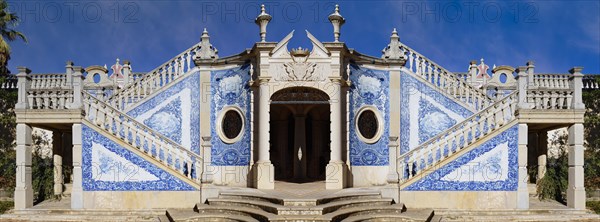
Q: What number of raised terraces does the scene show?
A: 2